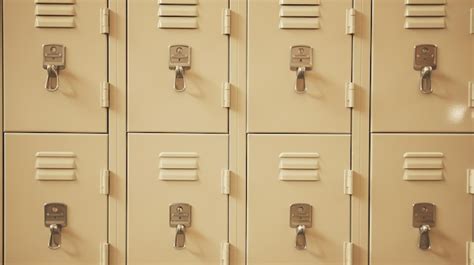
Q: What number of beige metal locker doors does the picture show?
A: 8